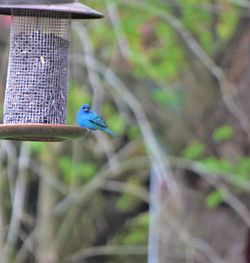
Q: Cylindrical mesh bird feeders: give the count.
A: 1